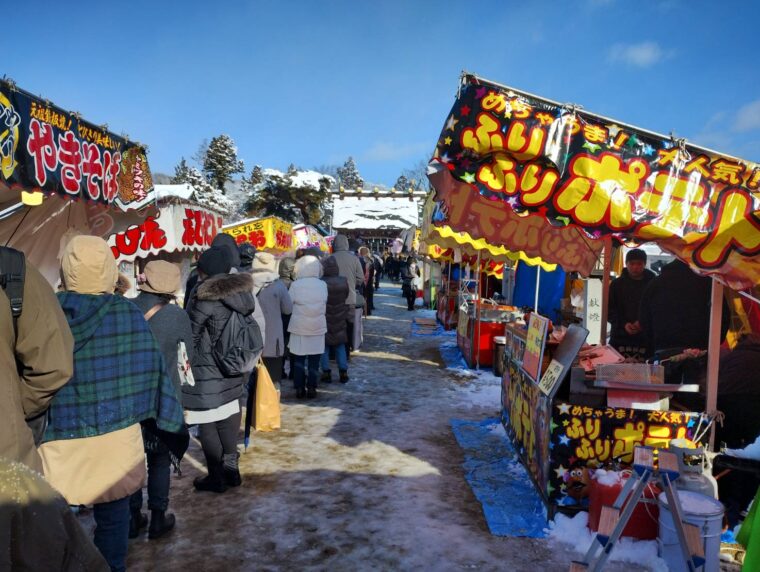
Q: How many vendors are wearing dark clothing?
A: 2